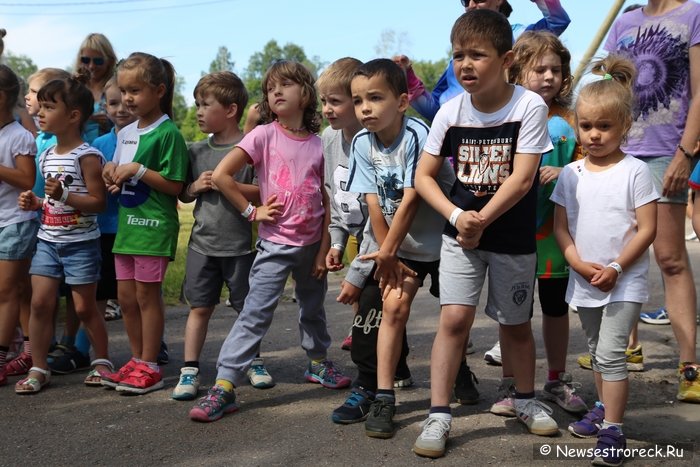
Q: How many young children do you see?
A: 12